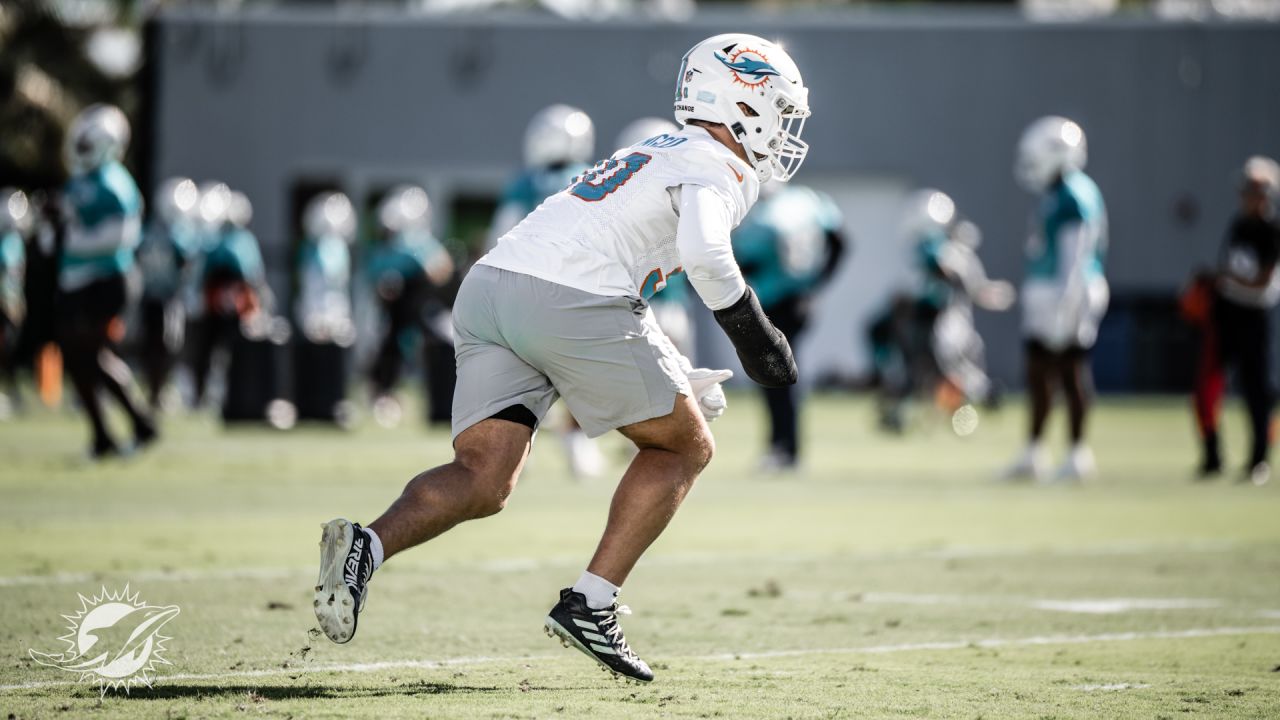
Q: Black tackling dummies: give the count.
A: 3